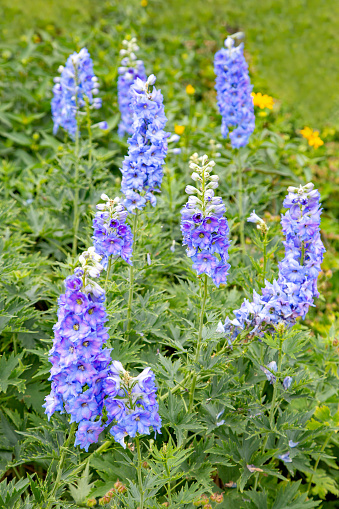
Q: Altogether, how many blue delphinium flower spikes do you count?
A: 9